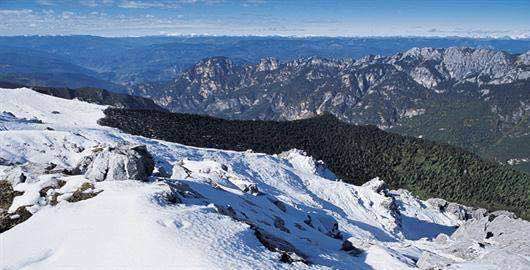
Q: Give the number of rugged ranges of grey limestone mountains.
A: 1